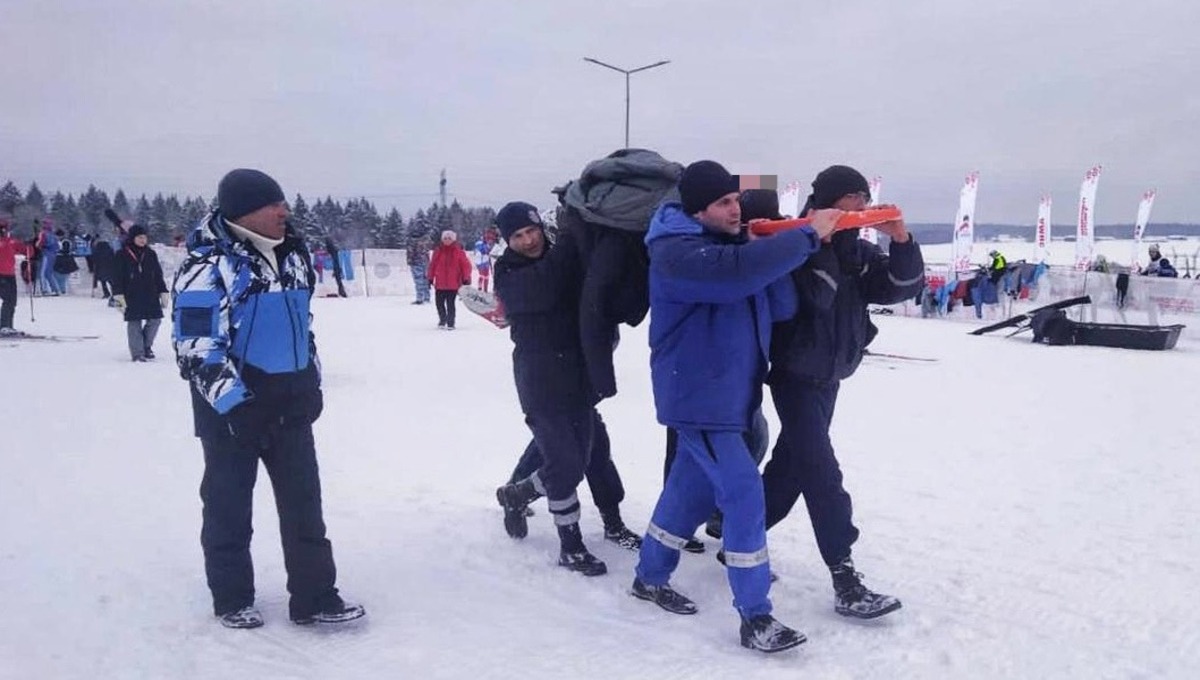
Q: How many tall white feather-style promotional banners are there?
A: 6